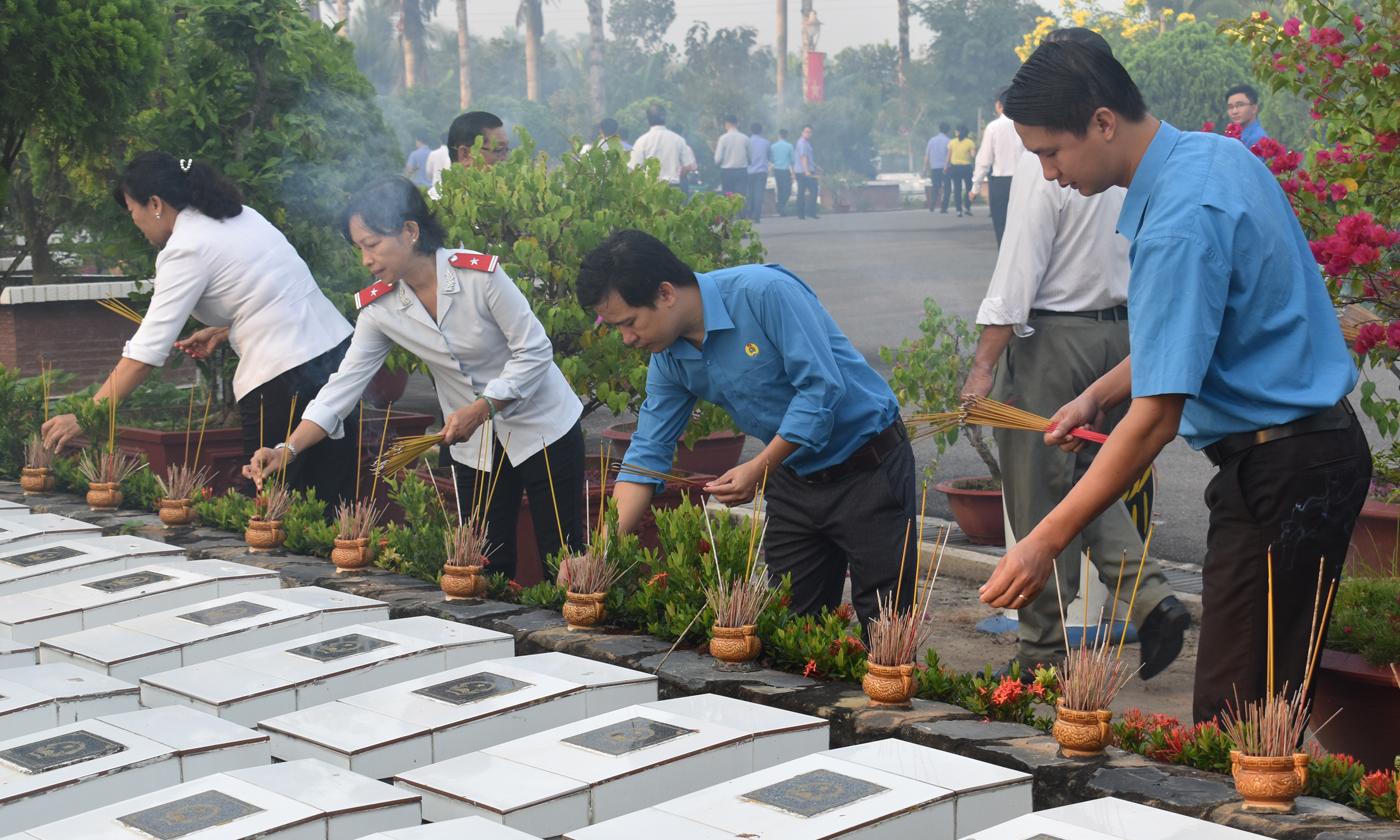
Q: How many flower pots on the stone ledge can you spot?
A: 11